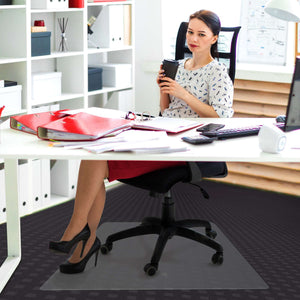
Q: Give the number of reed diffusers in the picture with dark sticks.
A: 1